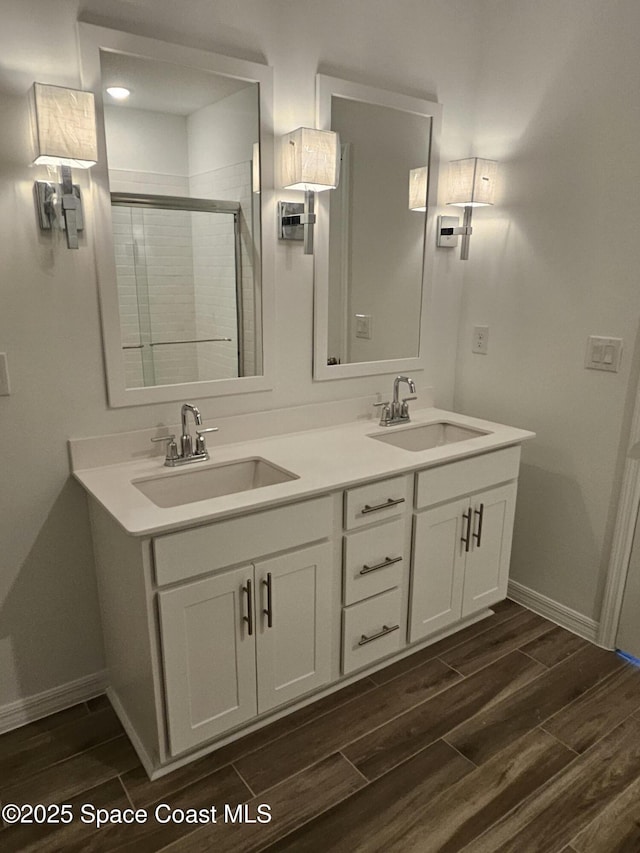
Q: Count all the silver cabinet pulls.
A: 7